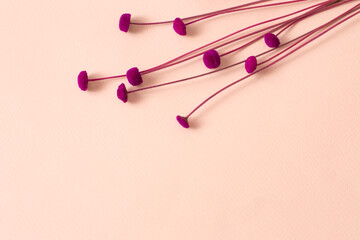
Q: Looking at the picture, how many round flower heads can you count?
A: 9